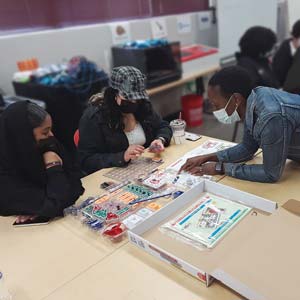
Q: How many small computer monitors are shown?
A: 0